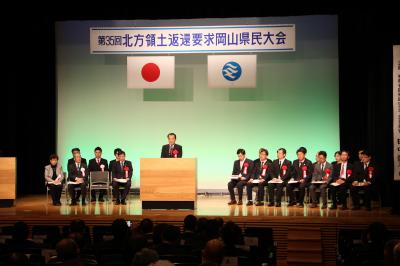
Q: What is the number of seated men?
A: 15